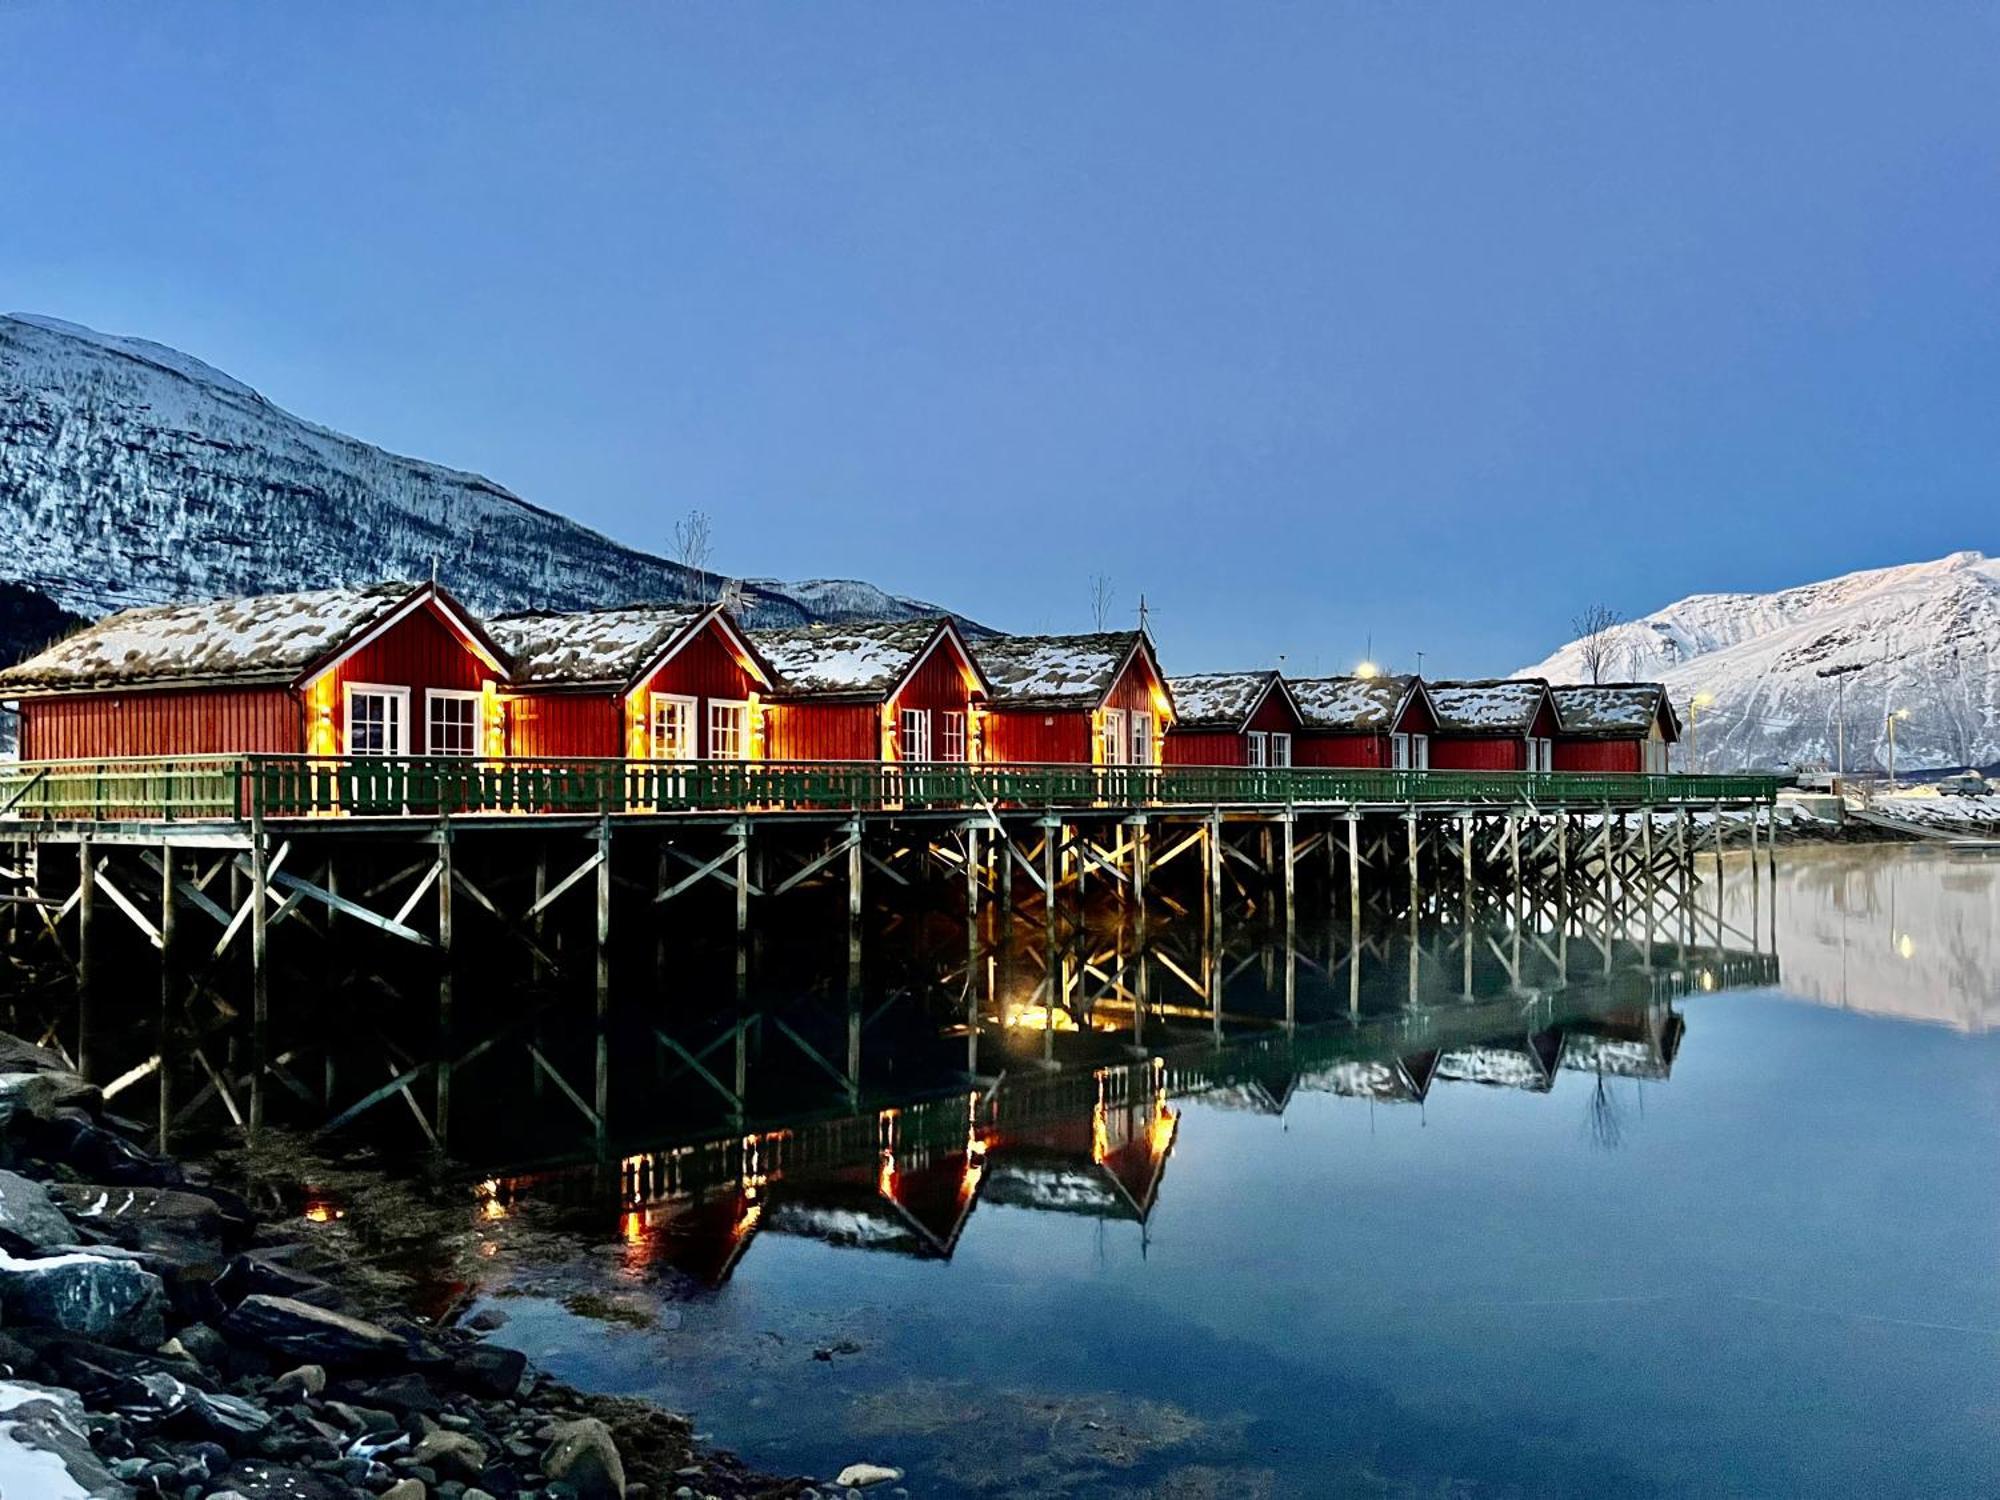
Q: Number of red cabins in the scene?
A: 8